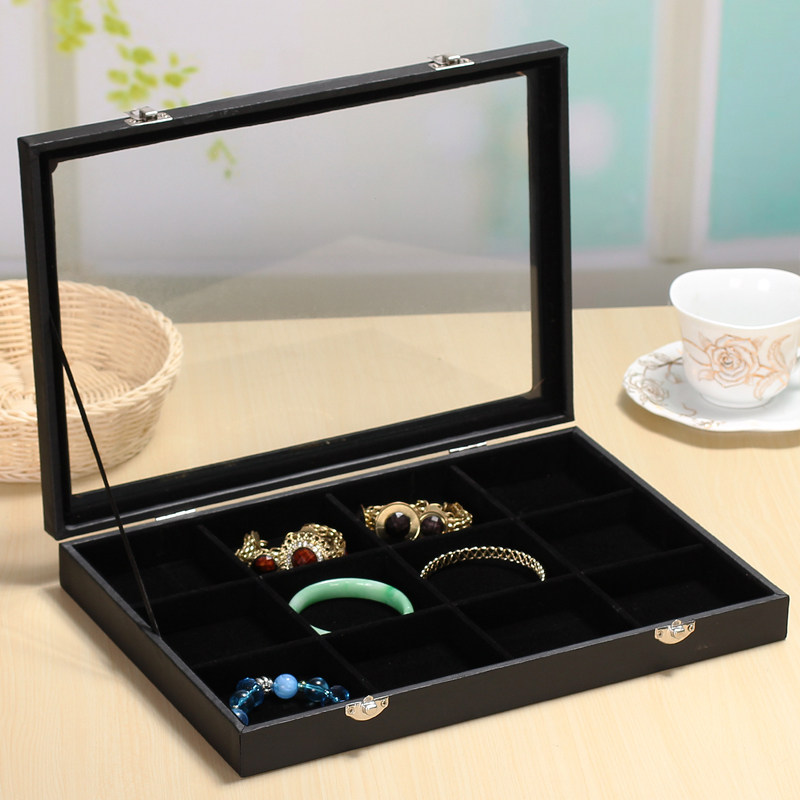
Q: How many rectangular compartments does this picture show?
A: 12